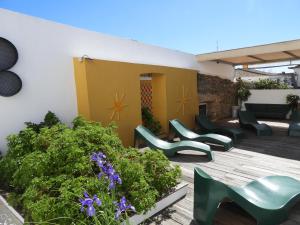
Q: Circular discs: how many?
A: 2